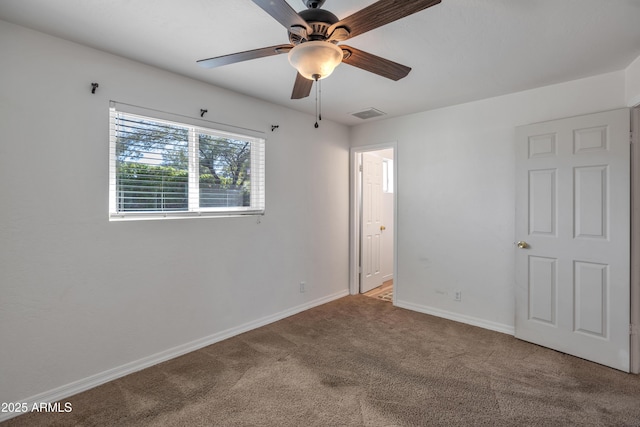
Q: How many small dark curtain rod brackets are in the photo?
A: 3